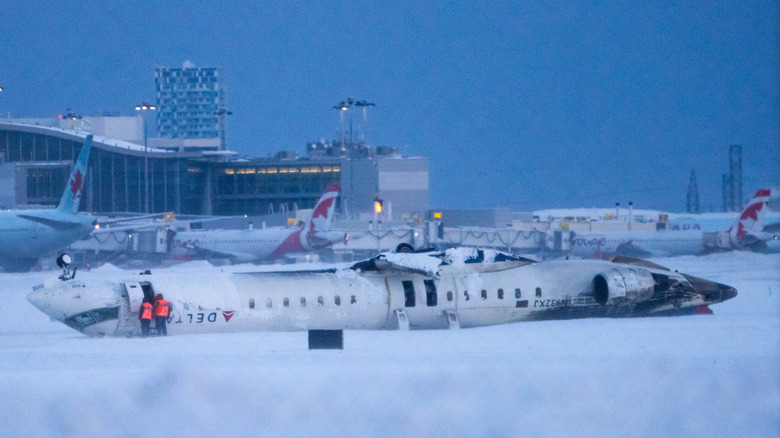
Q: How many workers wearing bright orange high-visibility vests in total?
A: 2